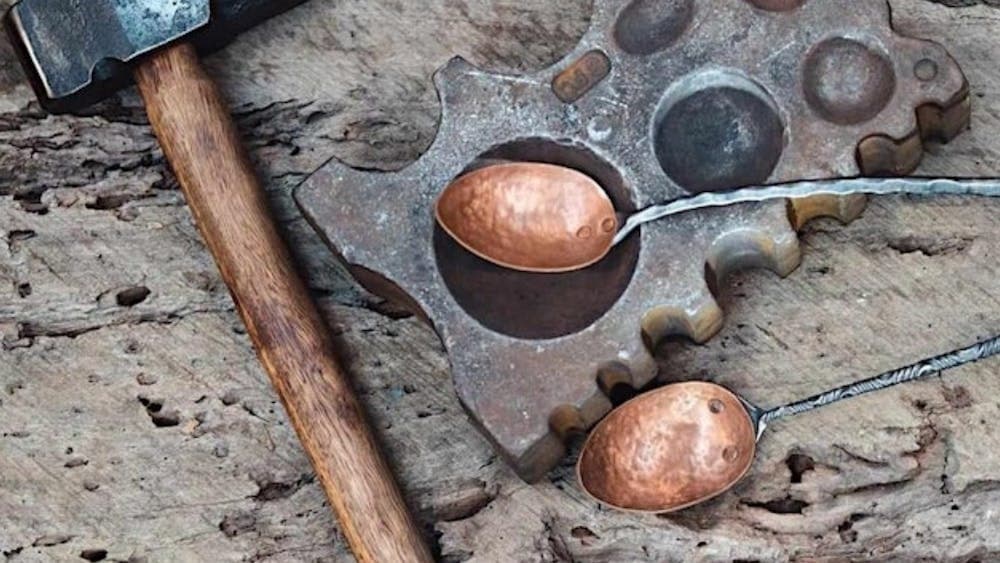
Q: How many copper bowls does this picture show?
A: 2